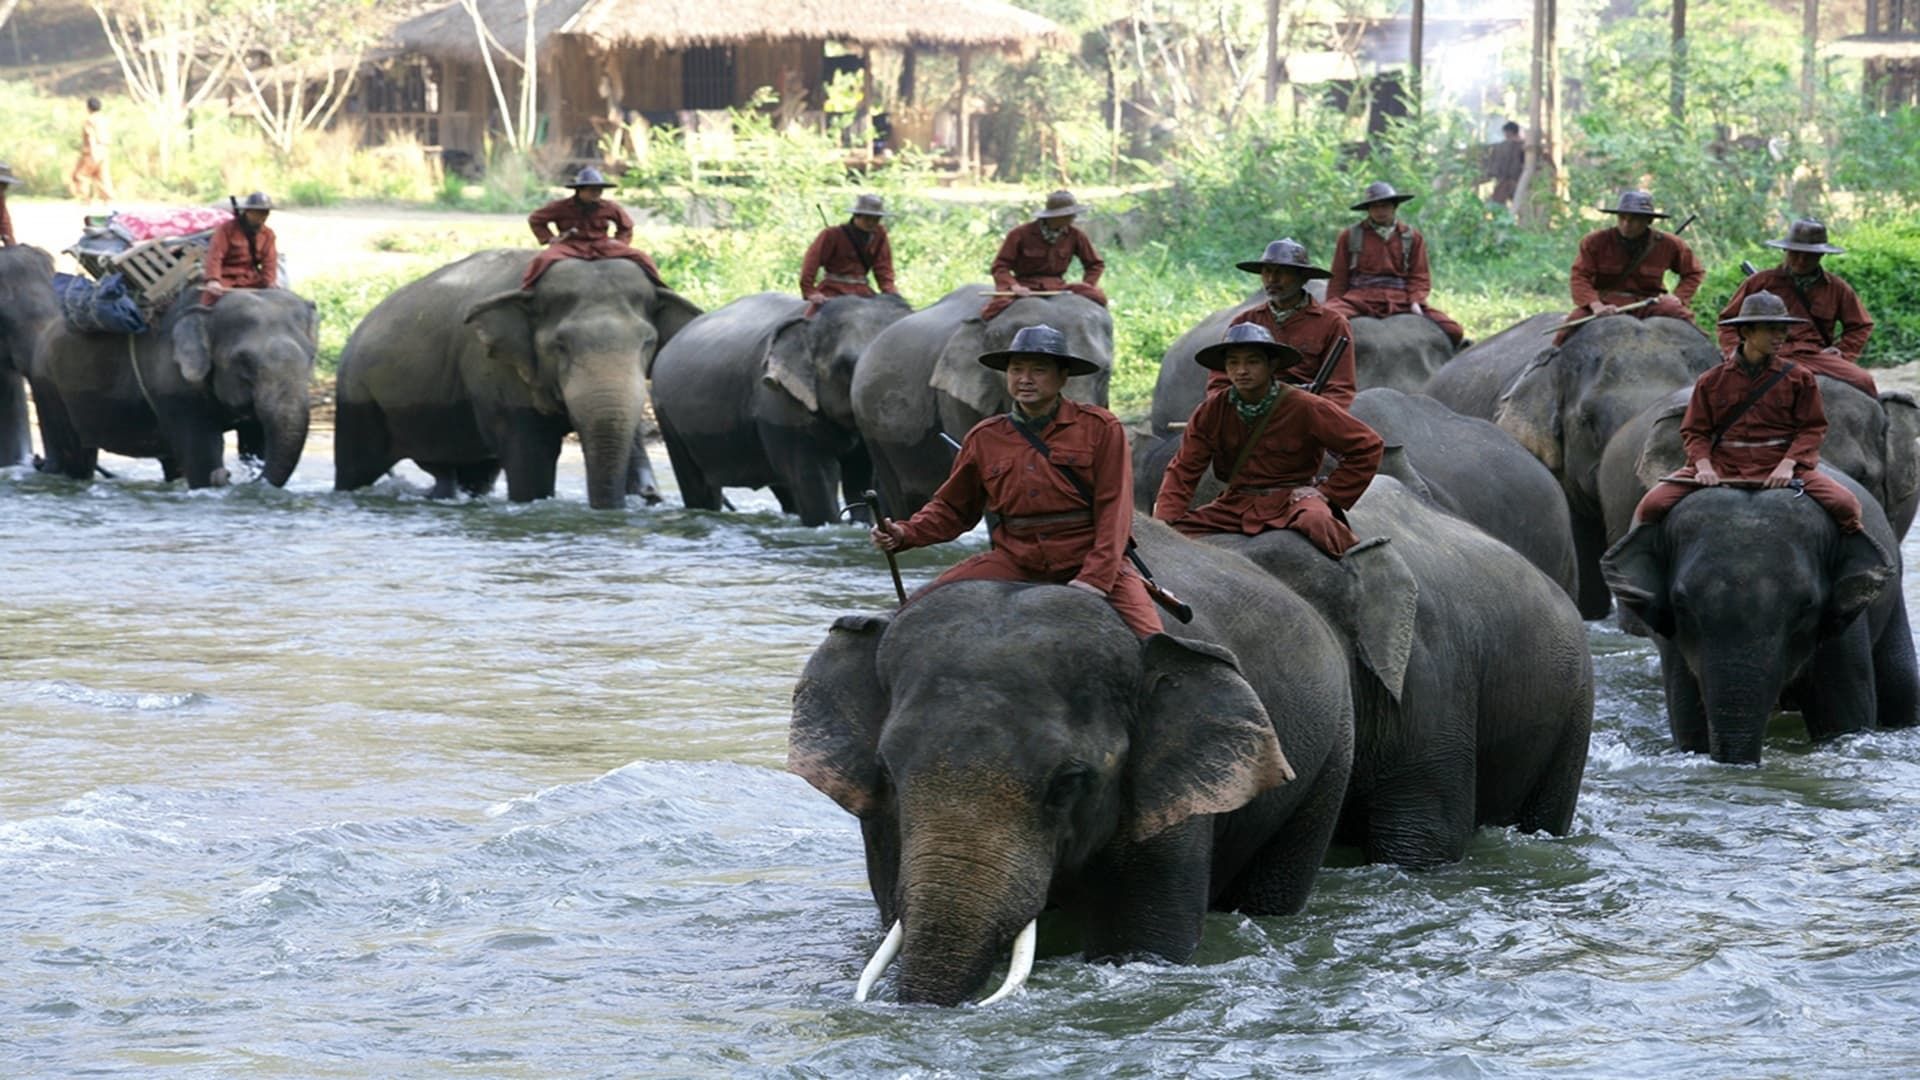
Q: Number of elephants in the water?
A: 12